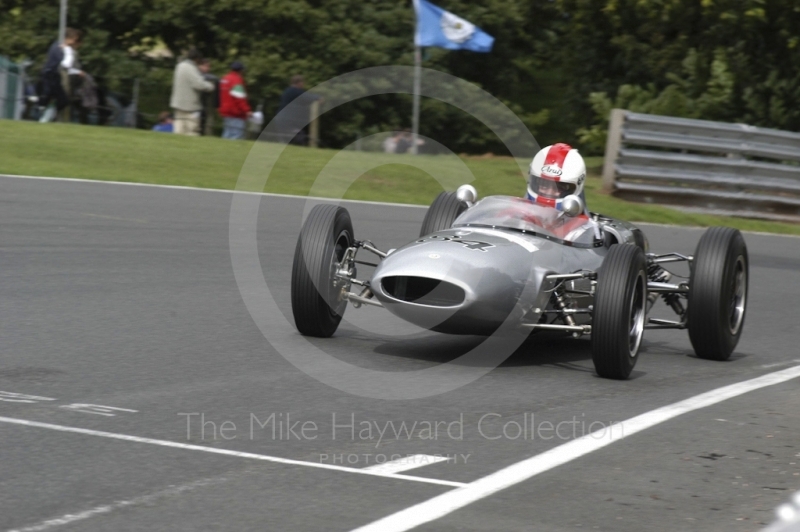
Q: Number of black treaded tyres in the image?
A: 4